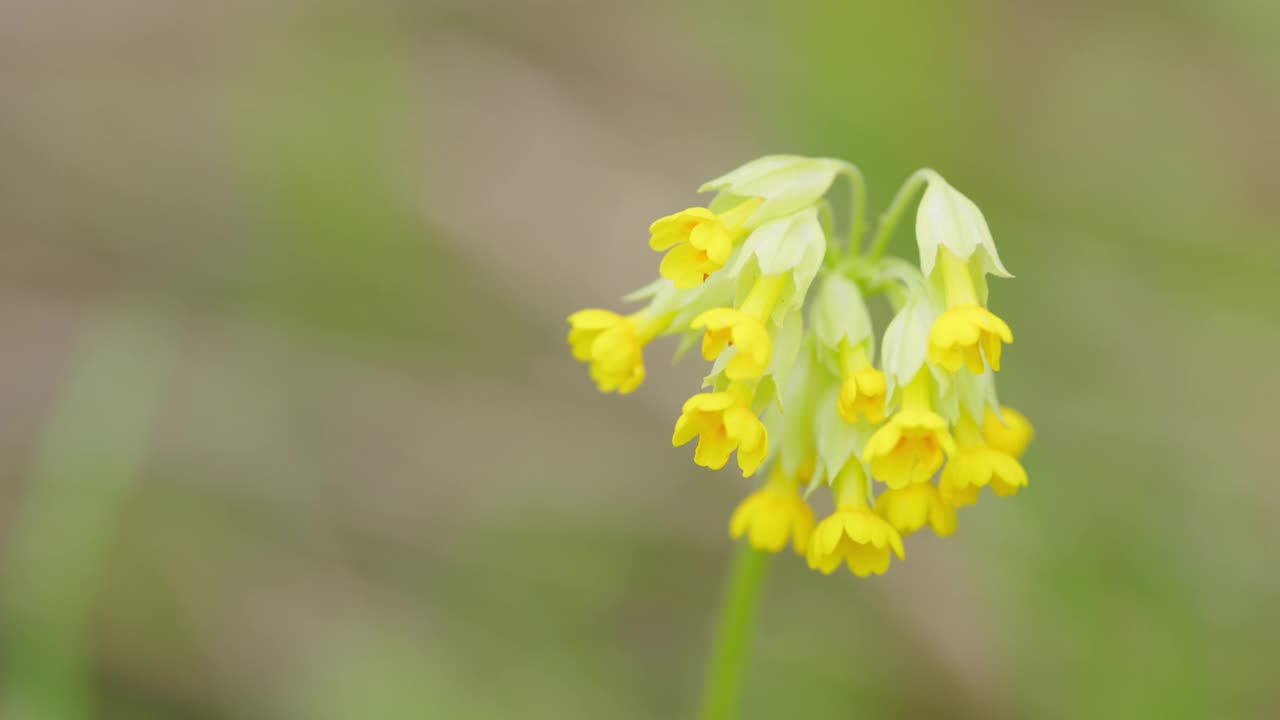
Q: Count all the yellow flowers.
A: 12